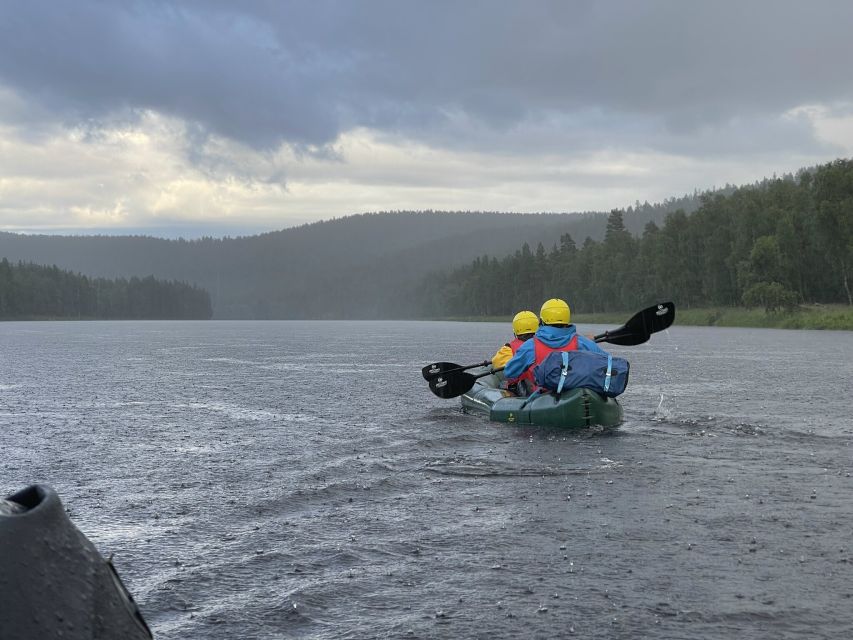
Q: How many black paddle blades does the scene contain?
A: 4